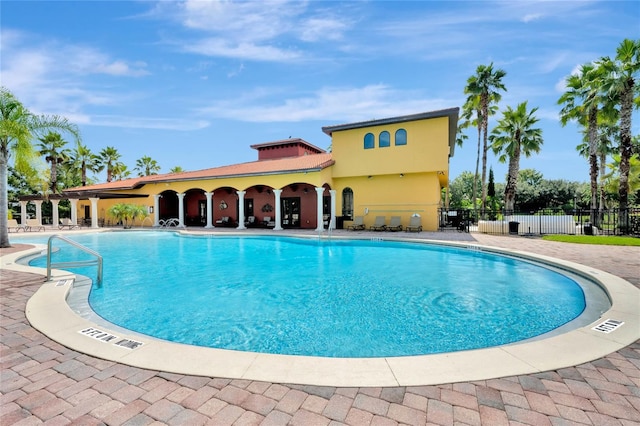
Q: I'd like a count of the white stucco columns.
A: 12